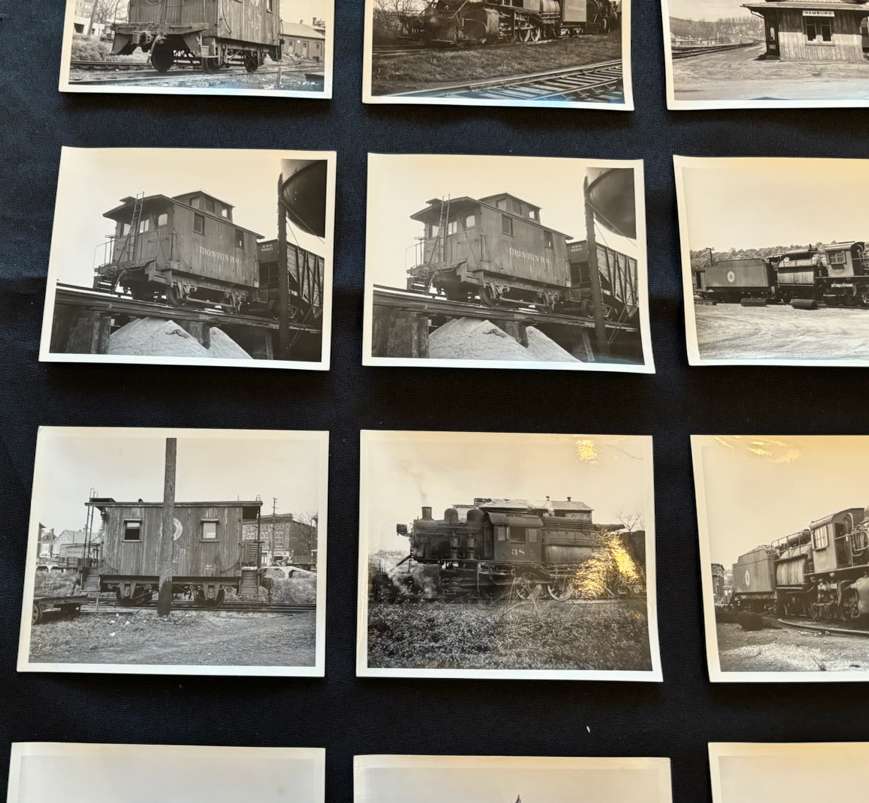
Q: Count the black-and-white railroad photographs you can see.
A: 12